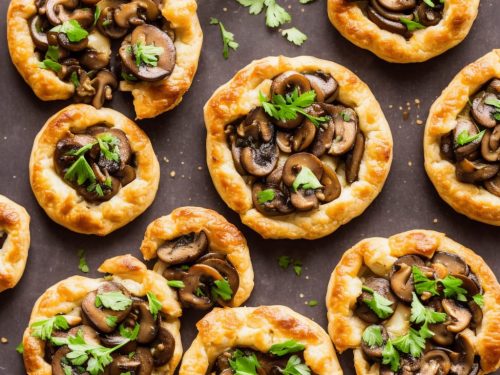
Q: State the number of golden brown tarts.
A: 10